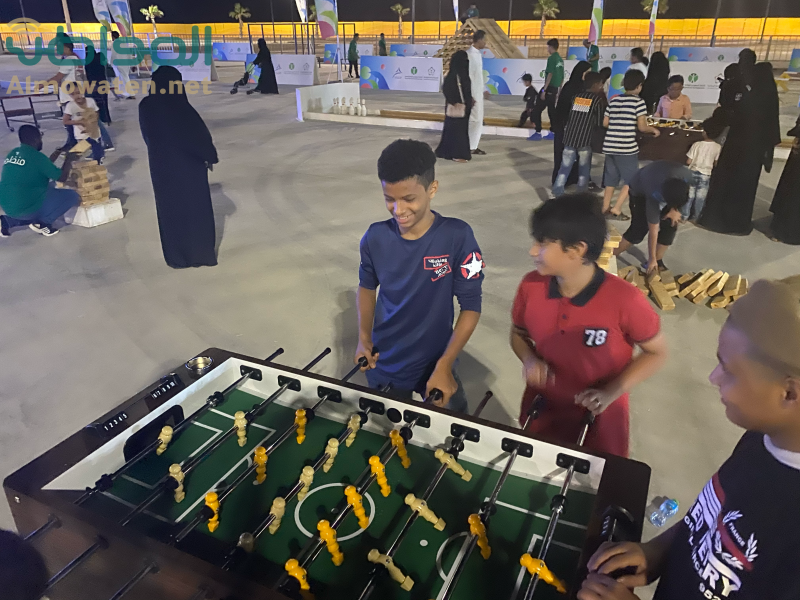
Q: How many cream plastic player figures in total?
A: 11